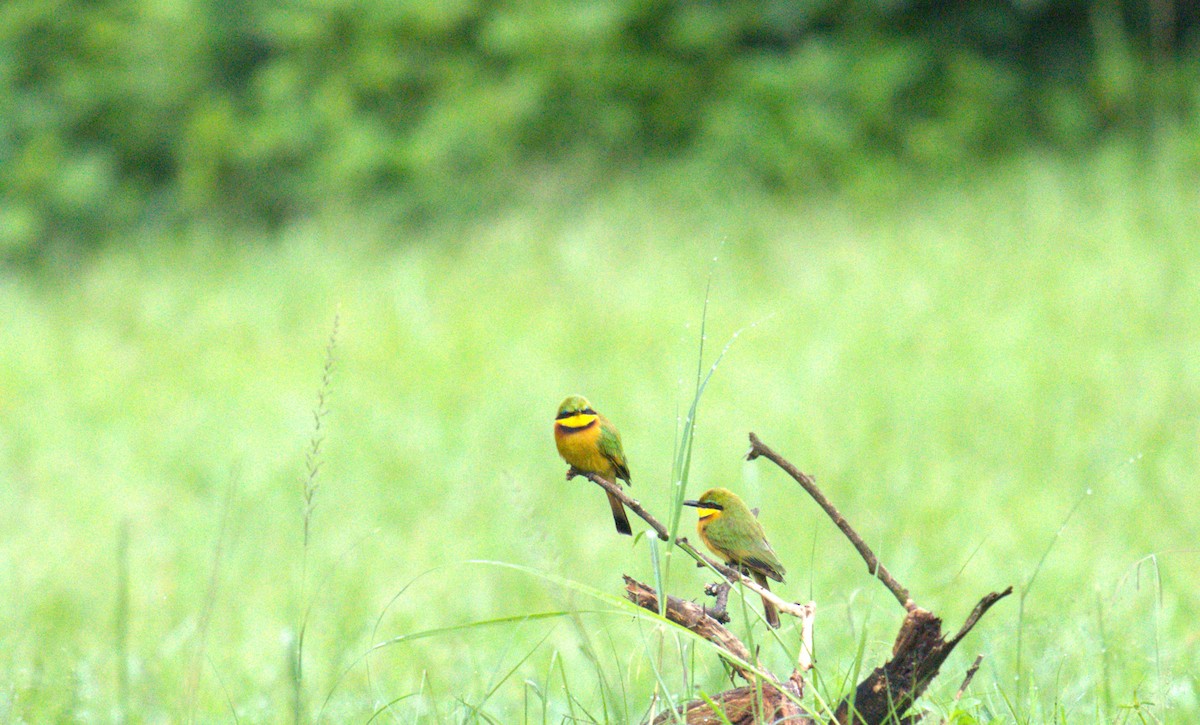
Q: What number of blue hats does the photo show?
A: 0